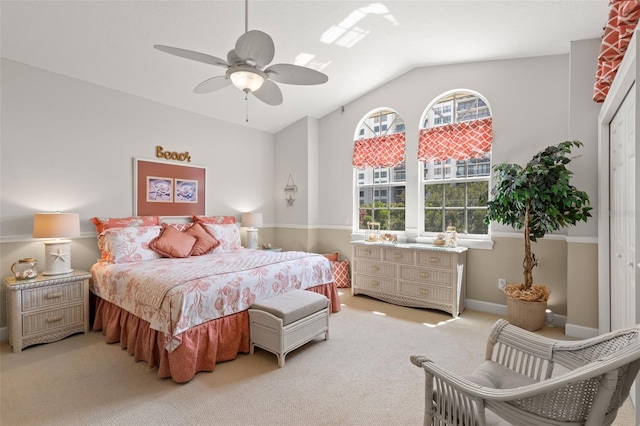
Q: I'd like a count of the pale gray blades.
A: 5